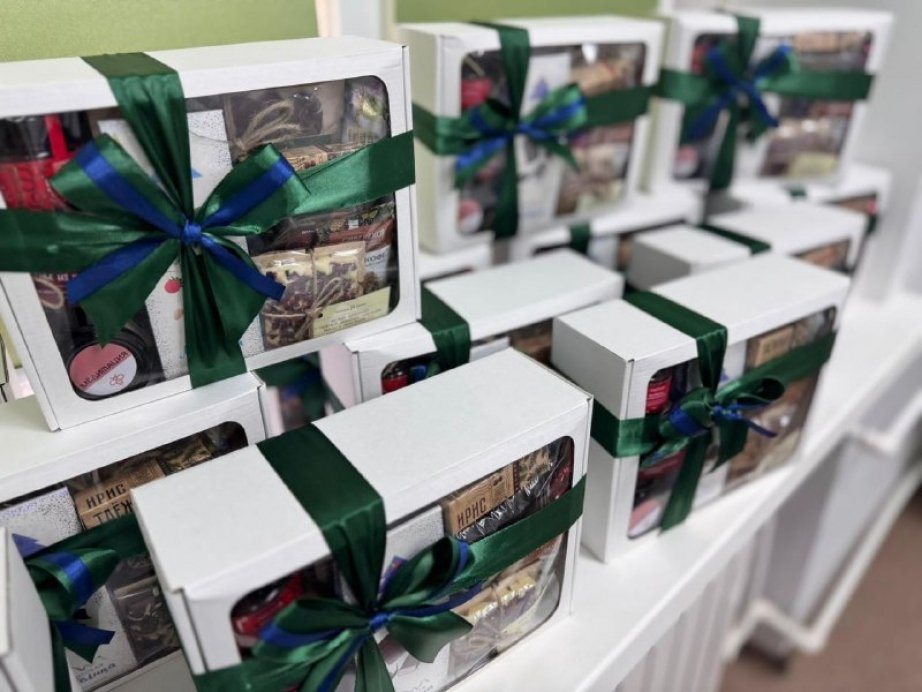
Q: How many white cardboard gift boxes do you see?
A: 12